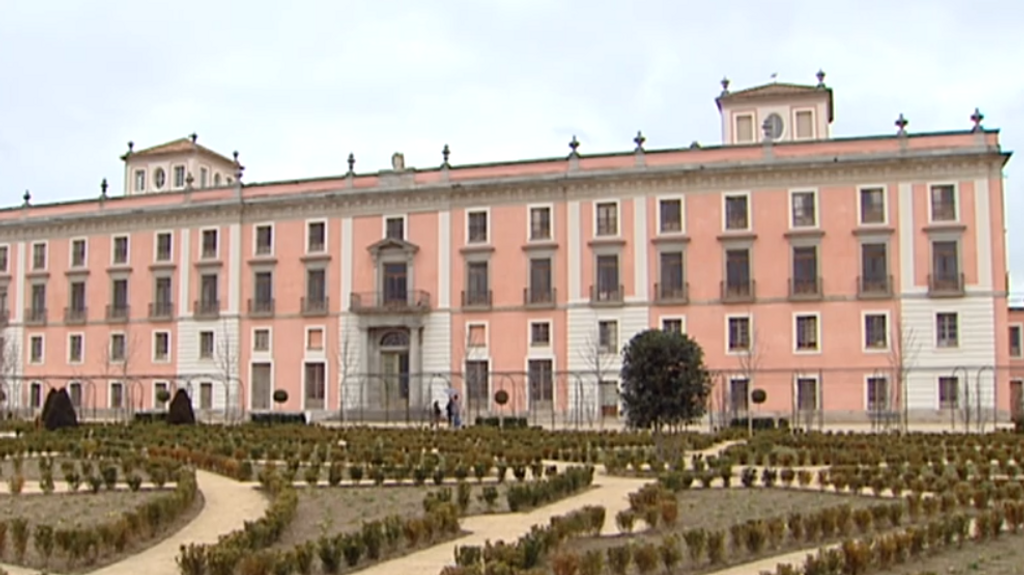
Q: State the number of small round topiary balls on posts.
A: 4